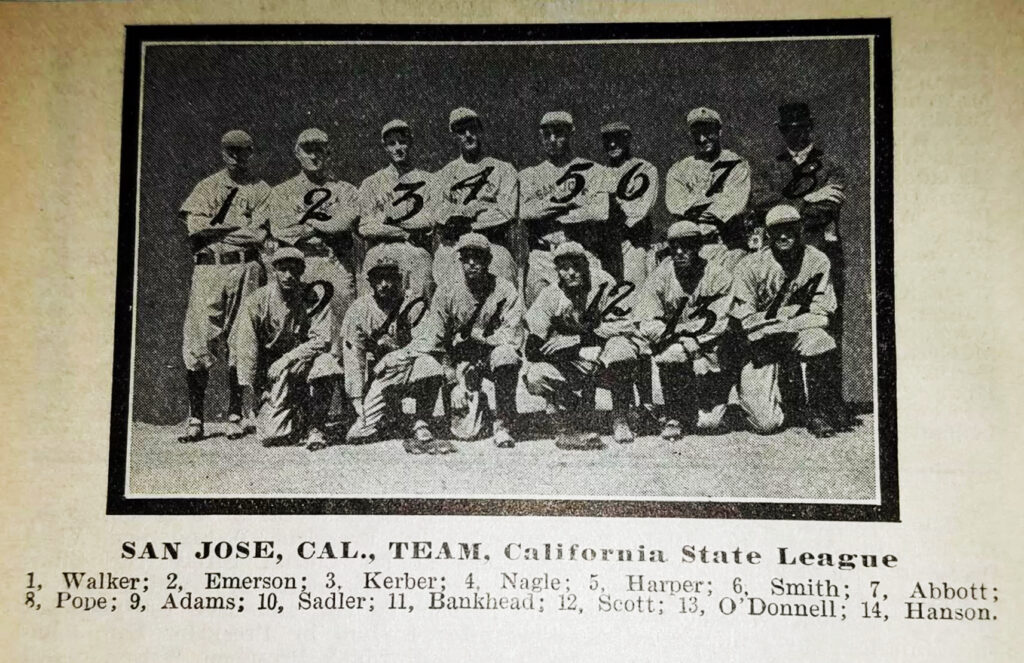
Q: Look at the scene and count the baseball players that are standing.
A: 7